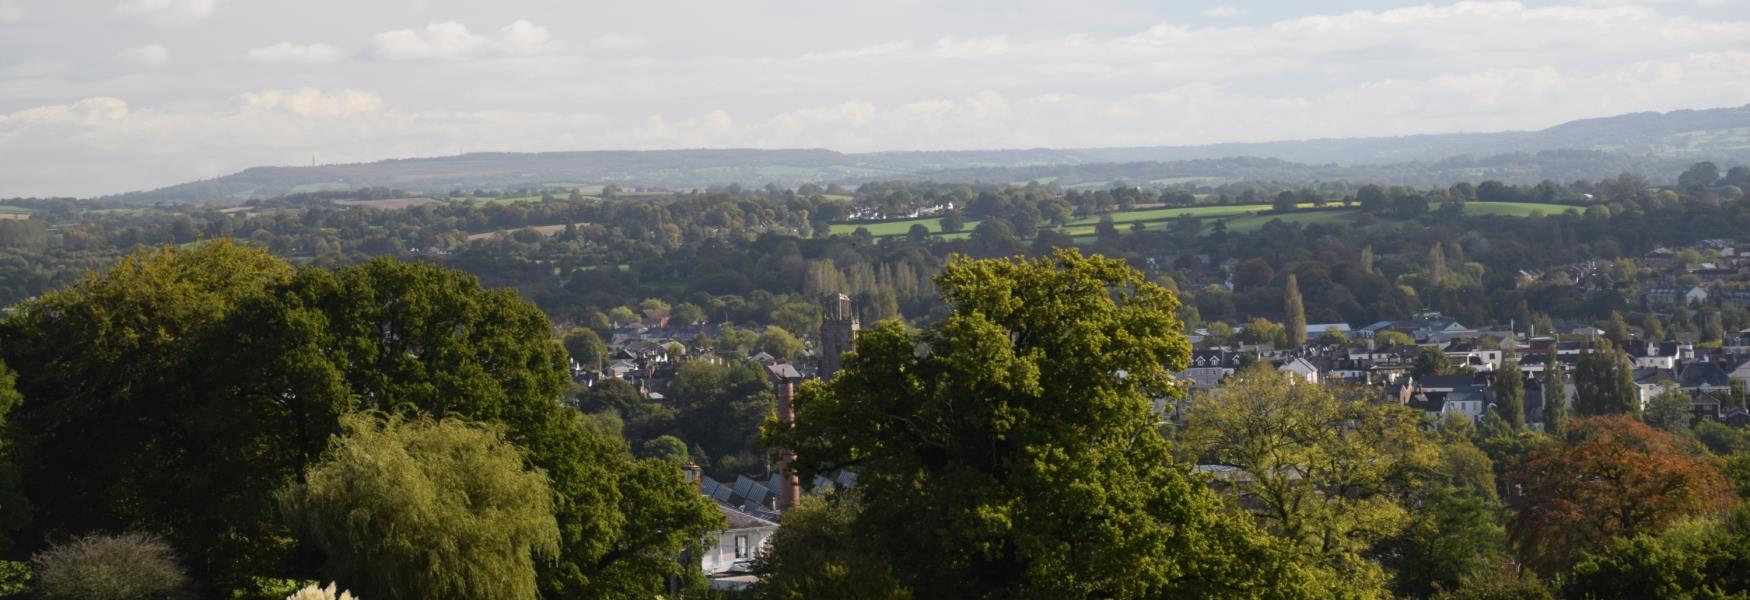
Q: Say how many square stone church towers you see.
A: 1